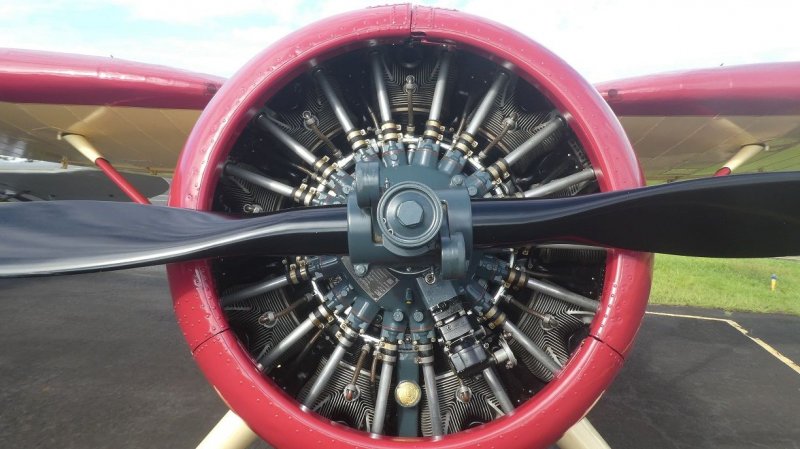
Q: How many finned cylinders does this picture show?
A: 9